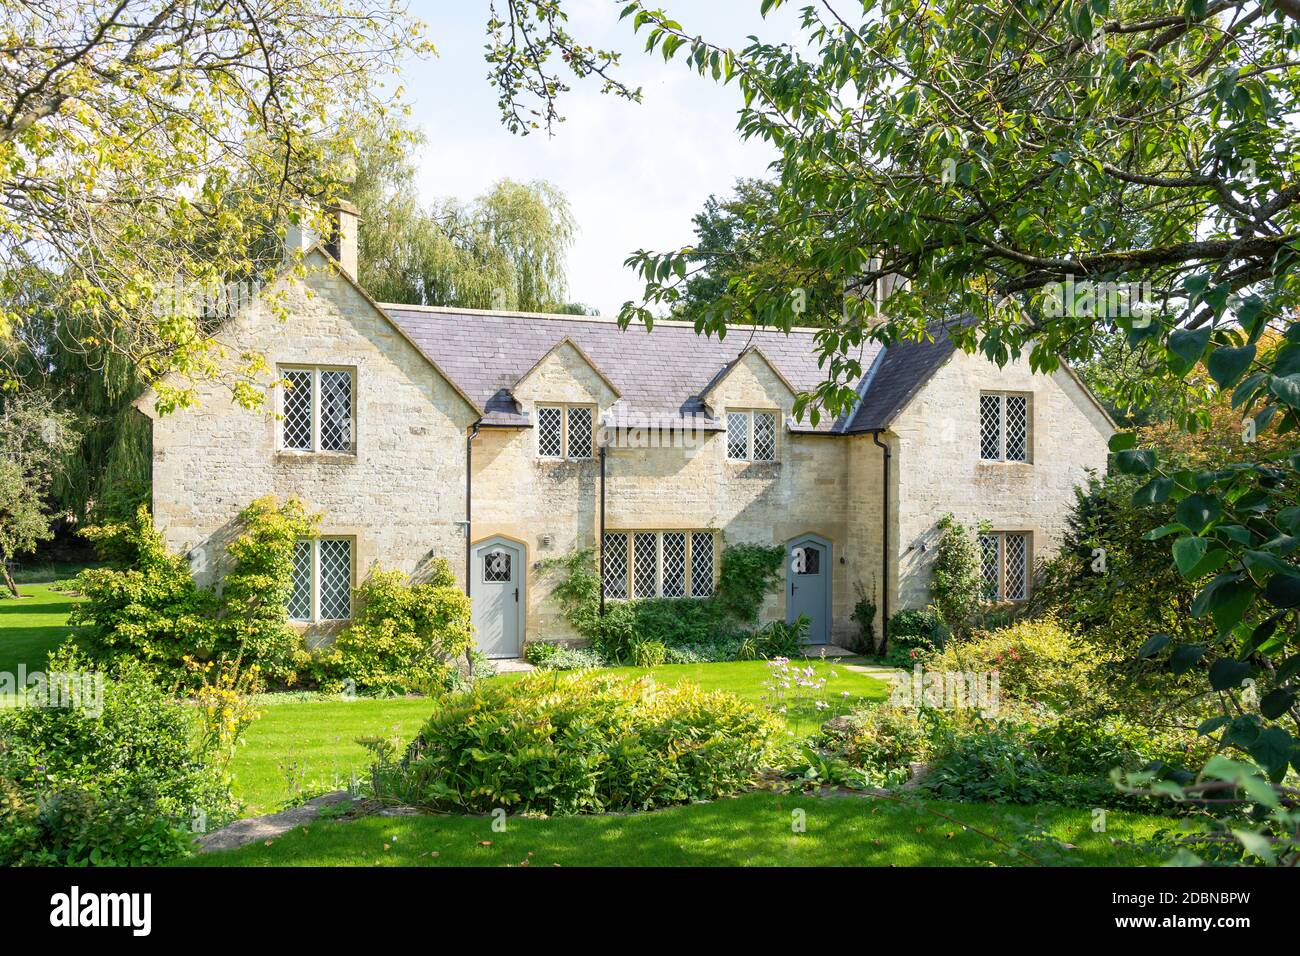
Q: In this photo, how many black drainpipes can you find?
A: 3